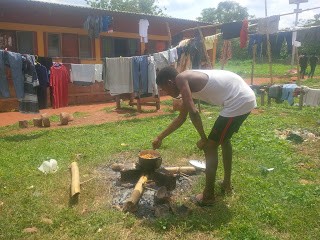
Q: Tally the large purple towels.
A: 0